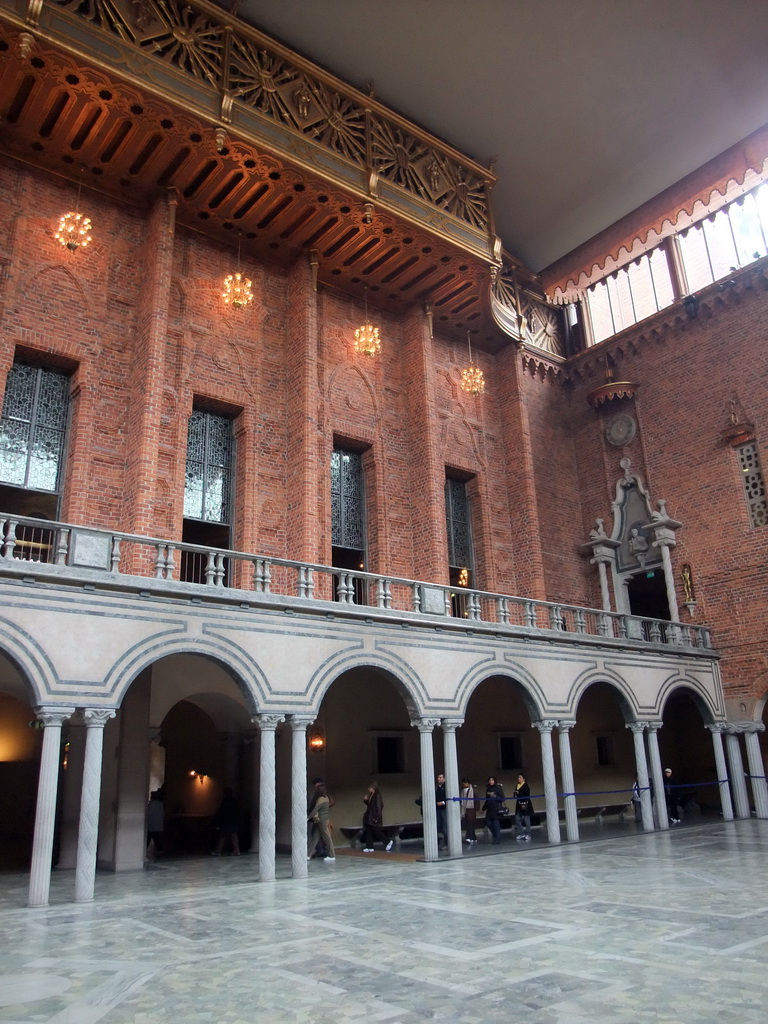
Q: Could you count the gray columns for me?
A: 13